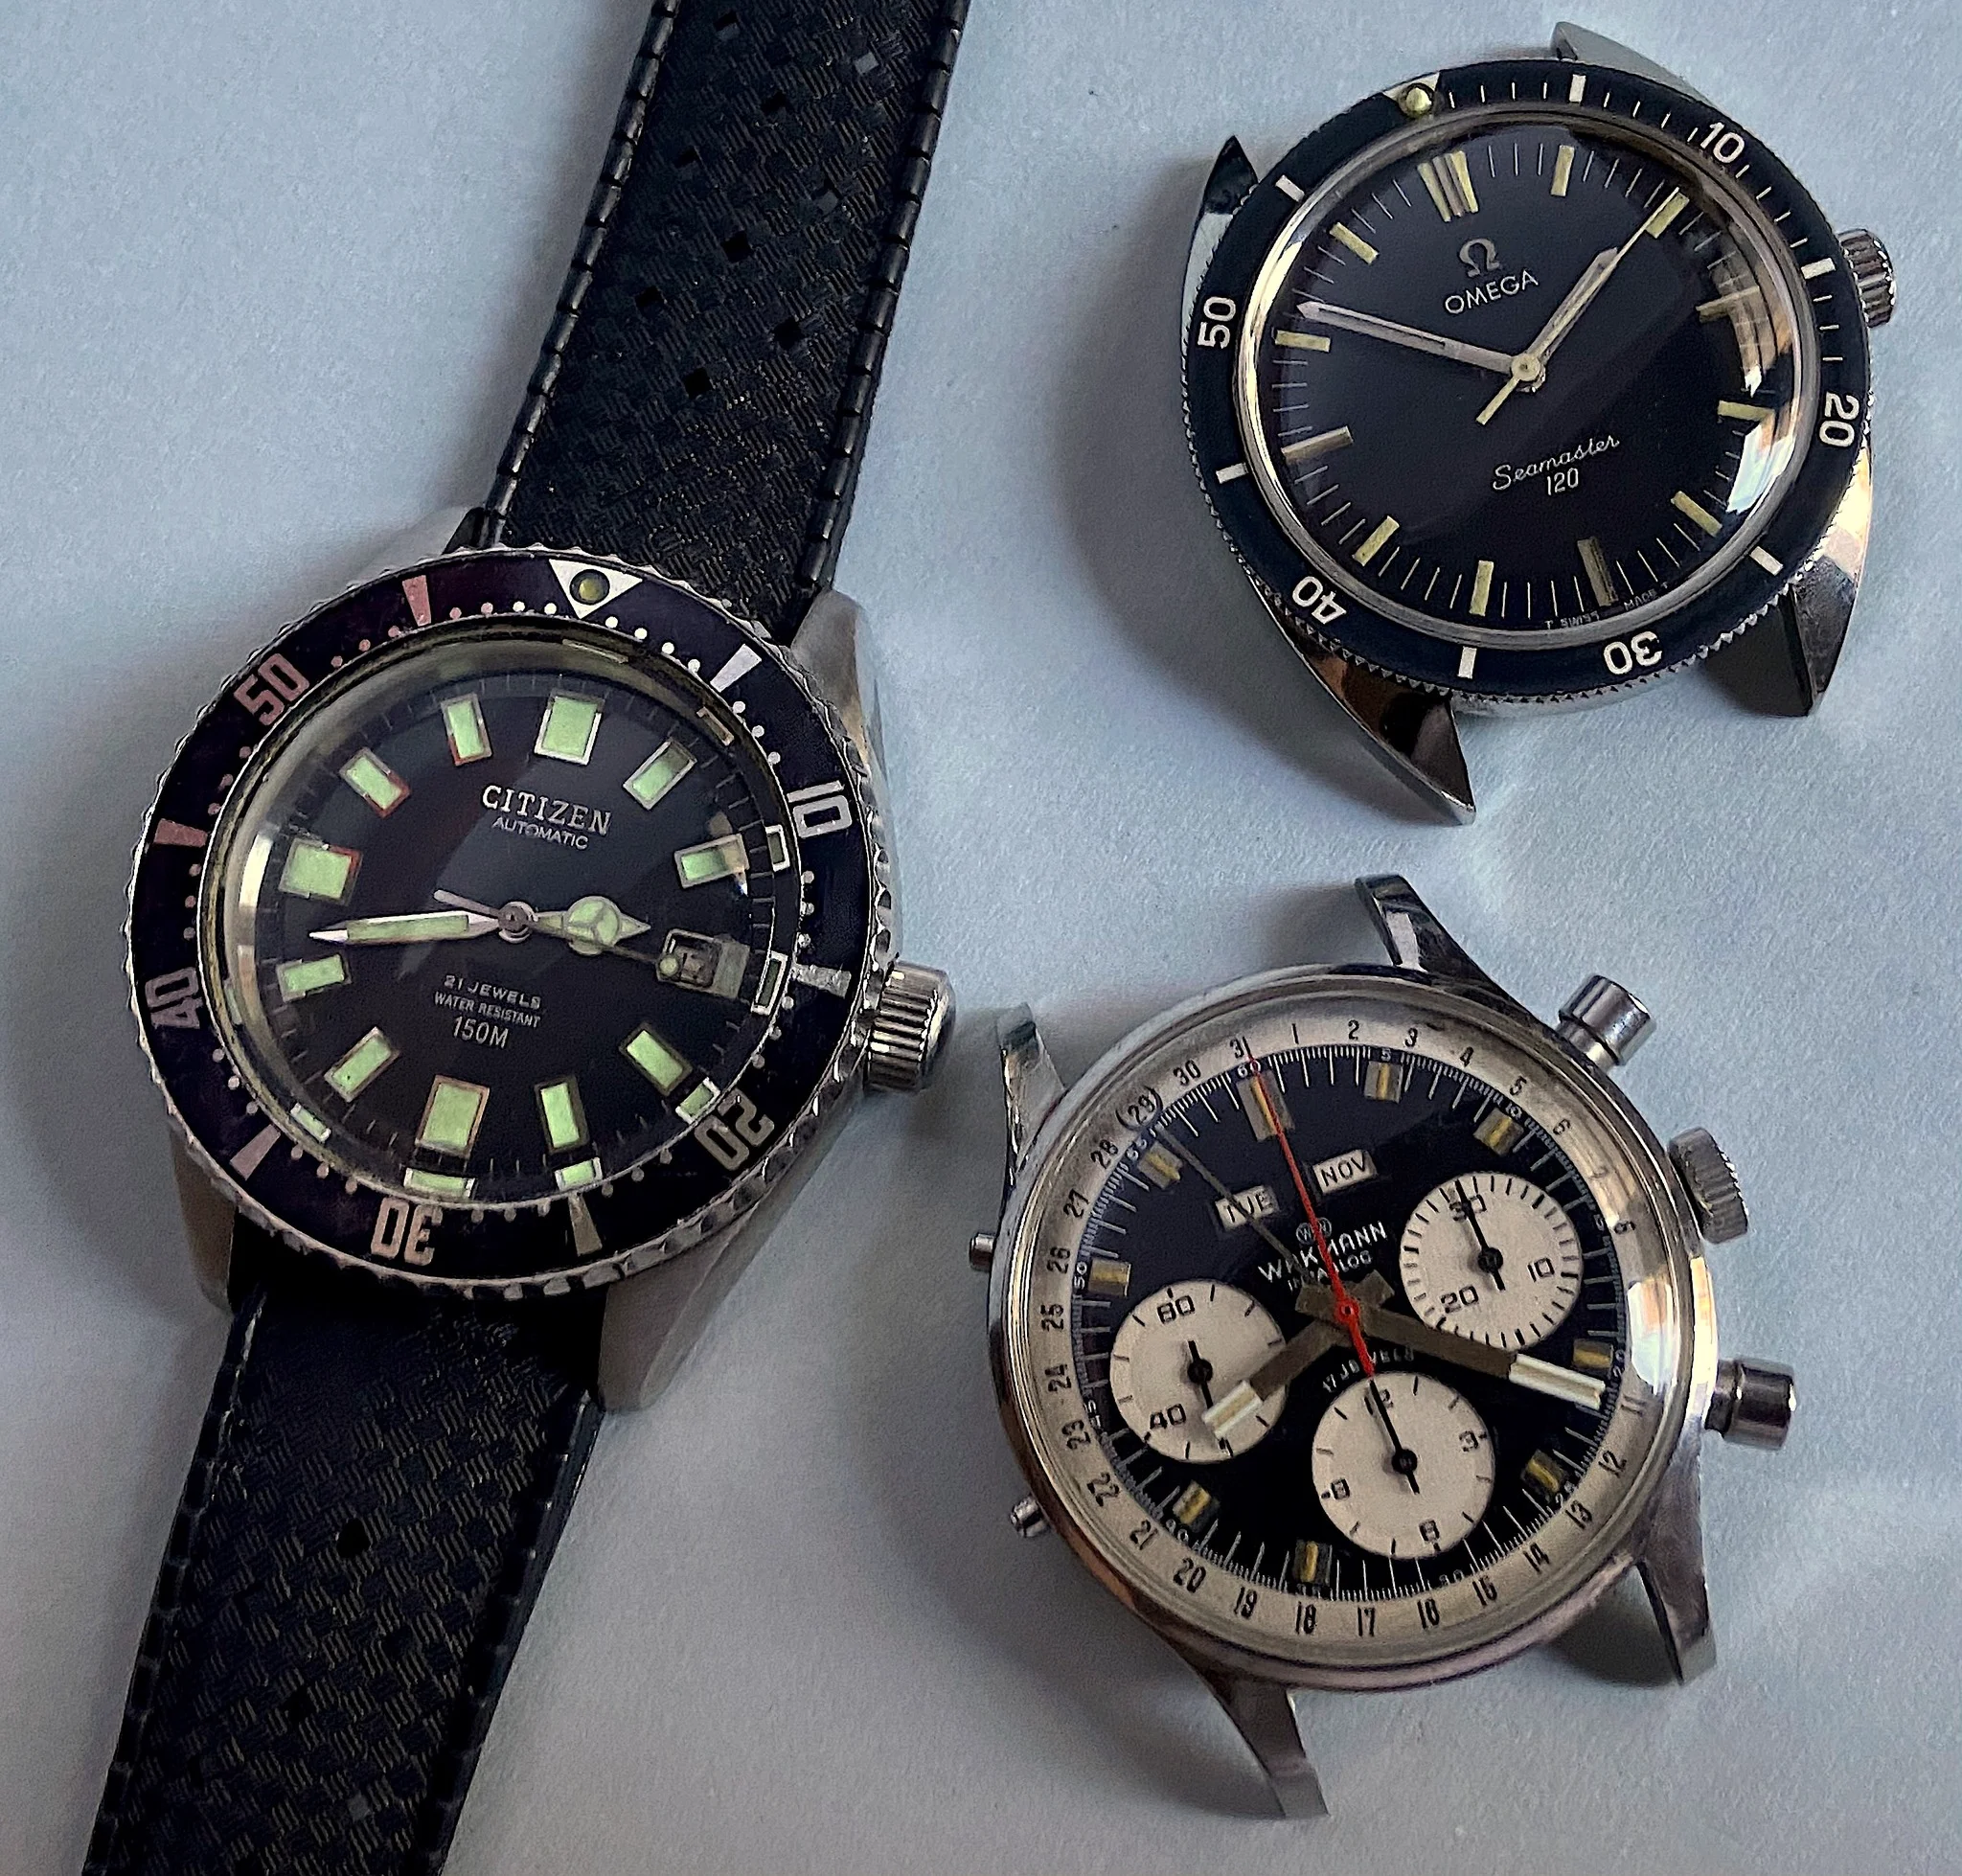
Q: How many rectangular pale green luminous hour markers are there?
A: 11